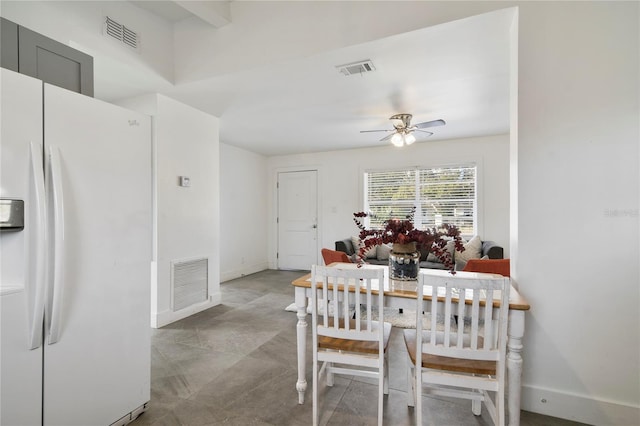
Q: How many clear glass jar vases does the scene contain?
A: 1